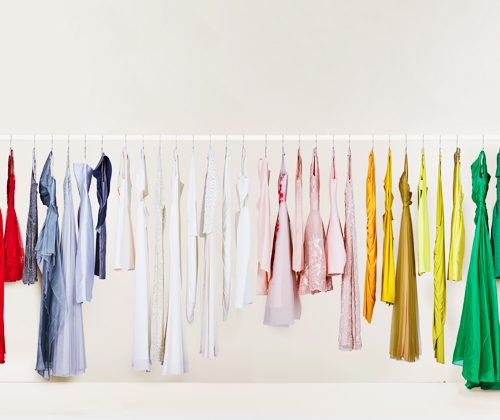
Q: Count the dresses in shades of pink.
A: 6